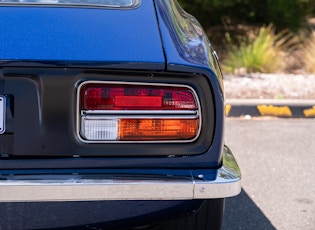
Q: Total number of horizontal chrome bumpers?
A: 1